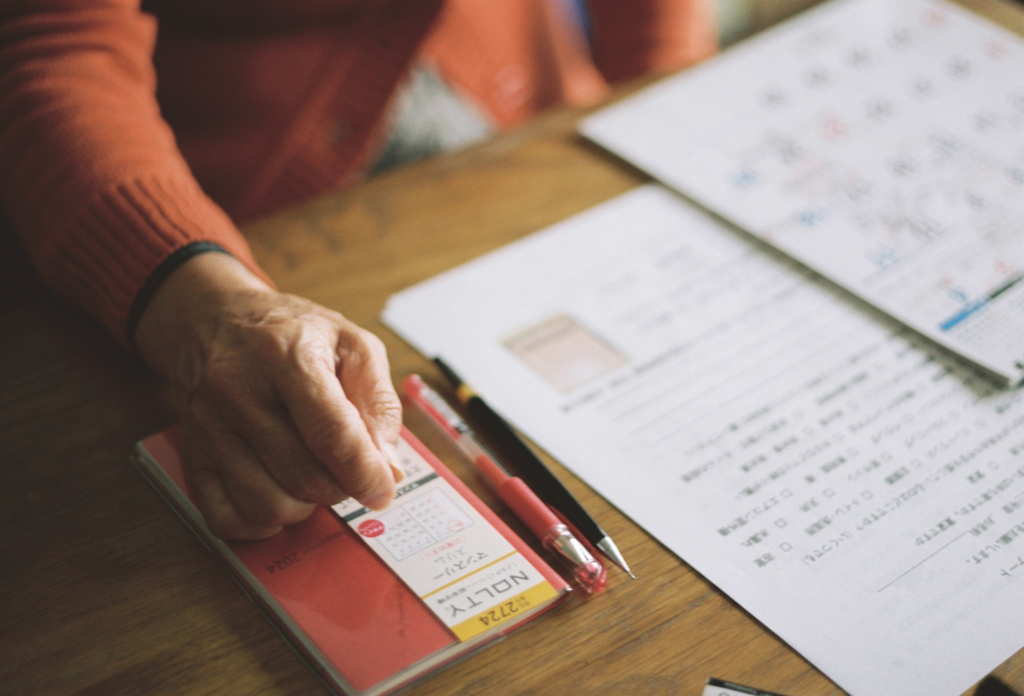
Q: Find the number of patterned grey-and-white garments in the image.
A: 1